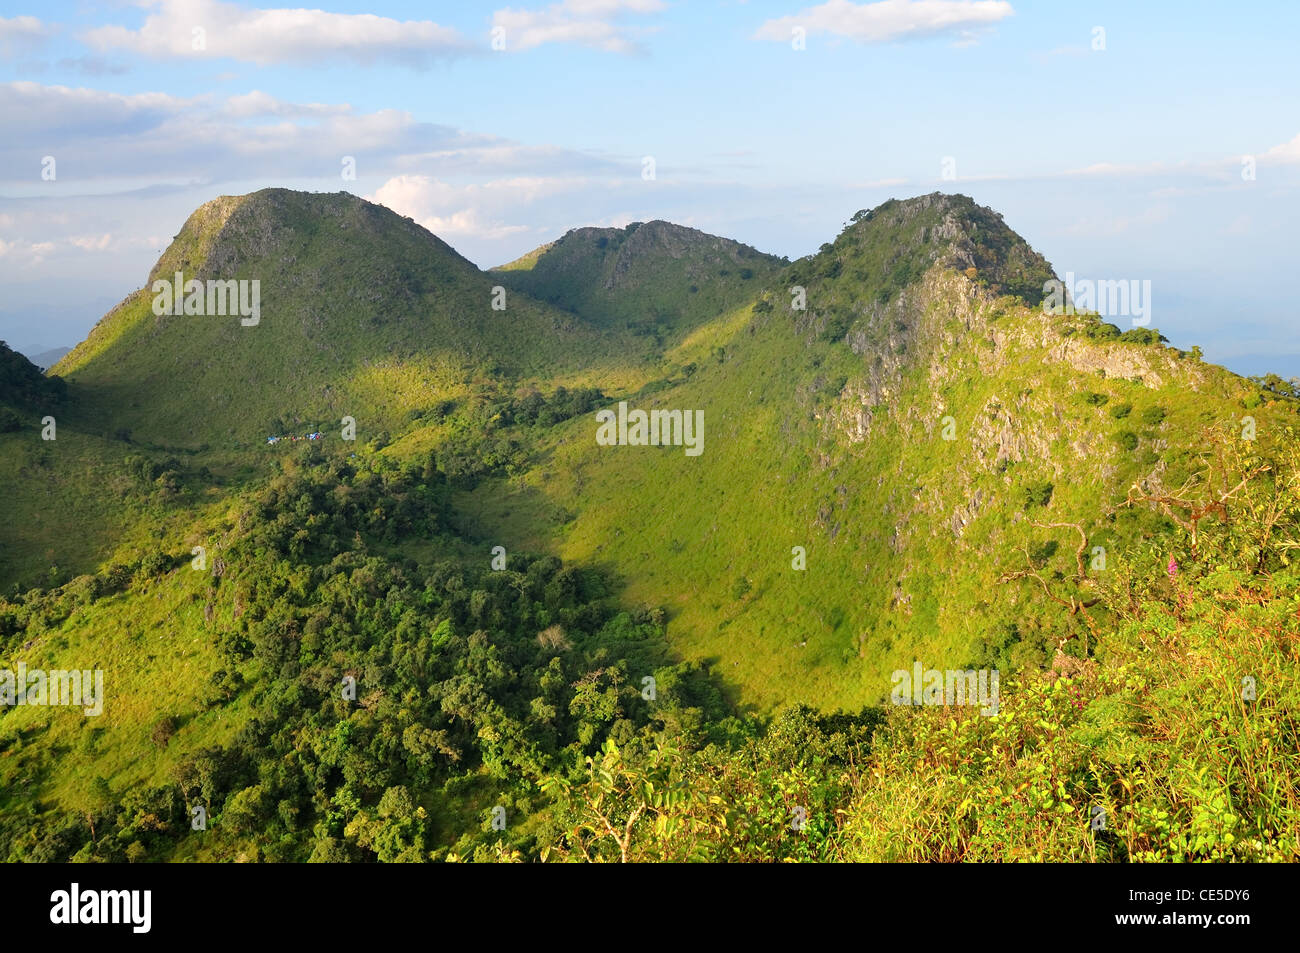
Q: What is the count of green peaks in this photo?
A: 3